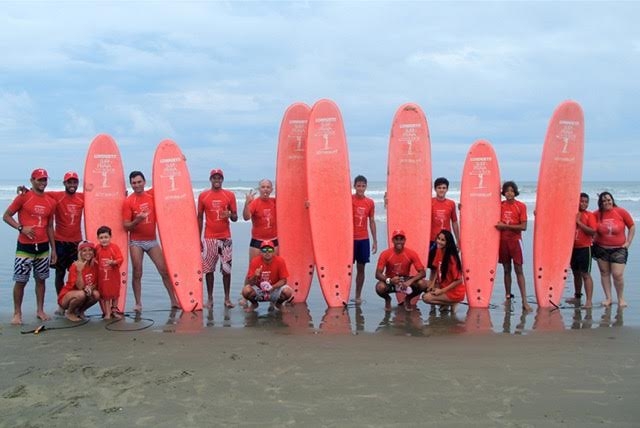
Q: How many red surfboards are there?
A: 7